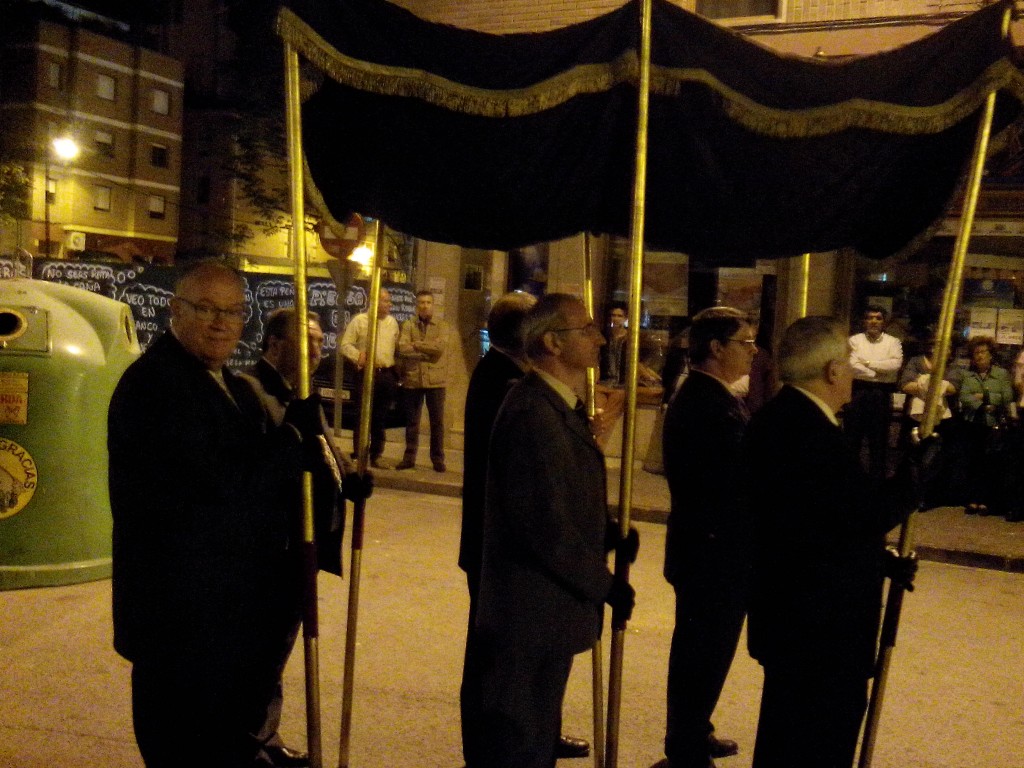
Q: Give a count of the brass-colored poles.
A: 6